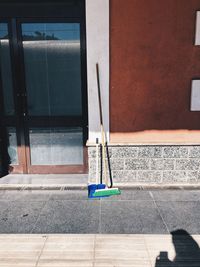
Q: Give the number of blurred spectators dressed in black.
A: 0